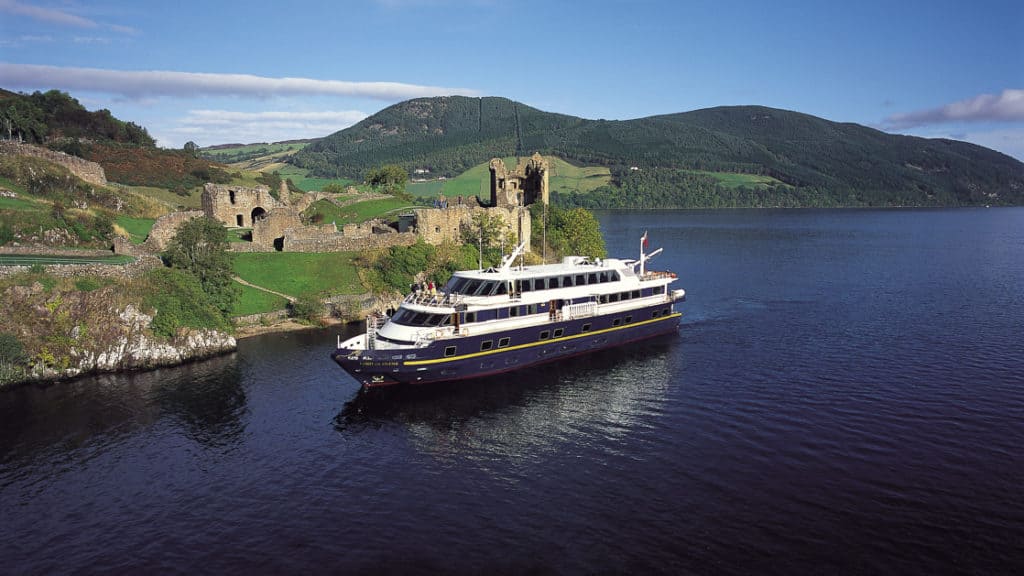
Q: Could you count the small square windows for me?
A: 10